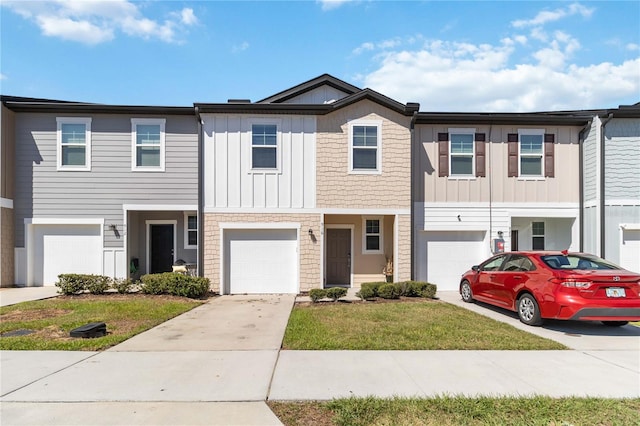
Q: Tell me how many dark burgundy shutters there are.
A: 4